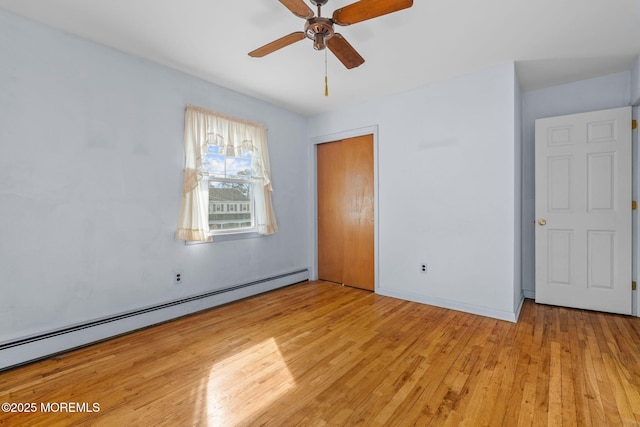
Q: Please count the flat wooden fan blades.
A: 4